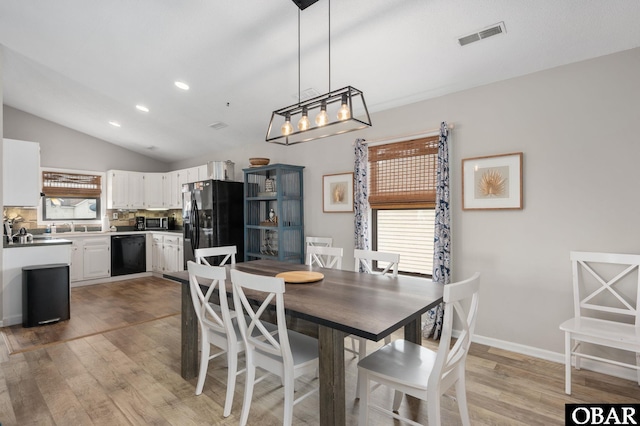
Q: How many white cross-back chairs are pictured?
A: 8